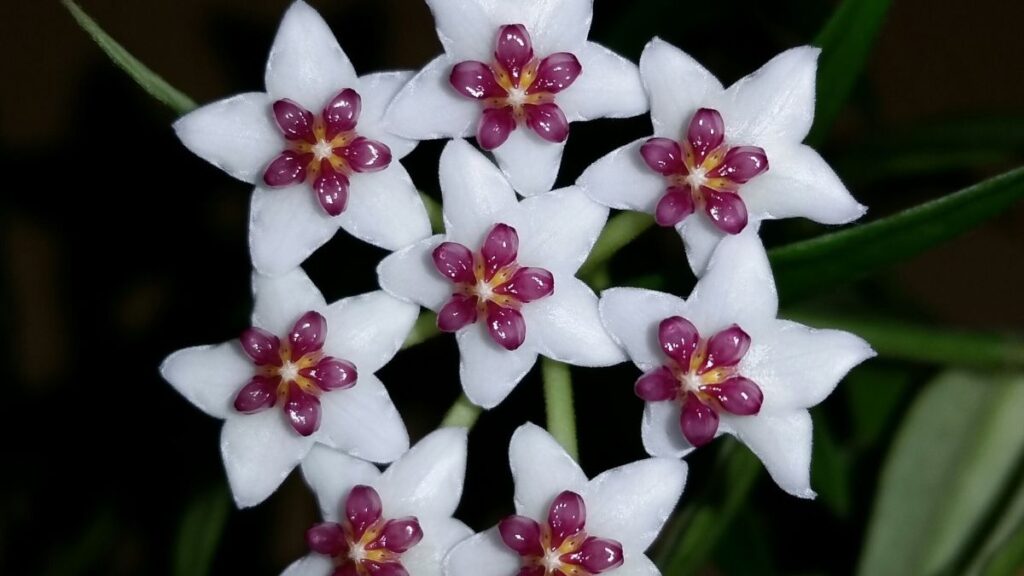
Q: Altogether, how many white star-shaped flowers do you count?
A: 8